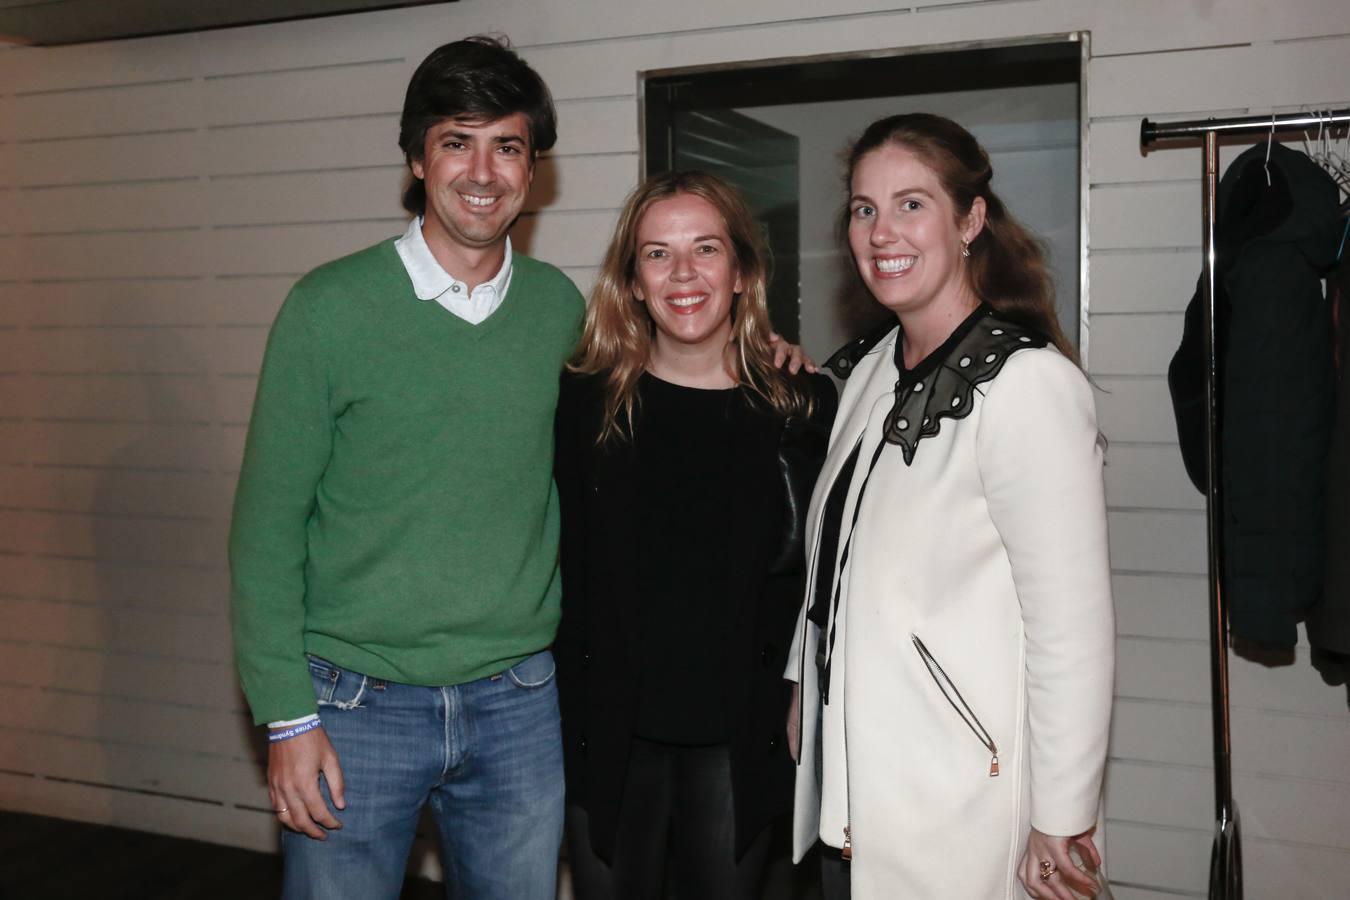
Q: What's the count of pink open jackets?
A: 0